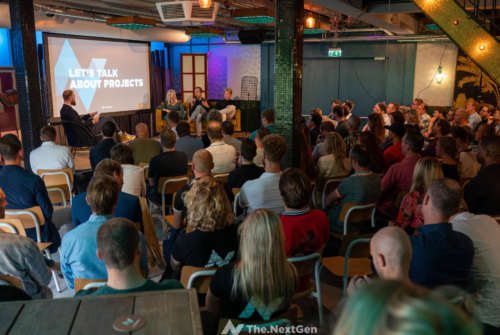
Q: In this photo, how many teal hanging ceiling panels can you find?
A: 5